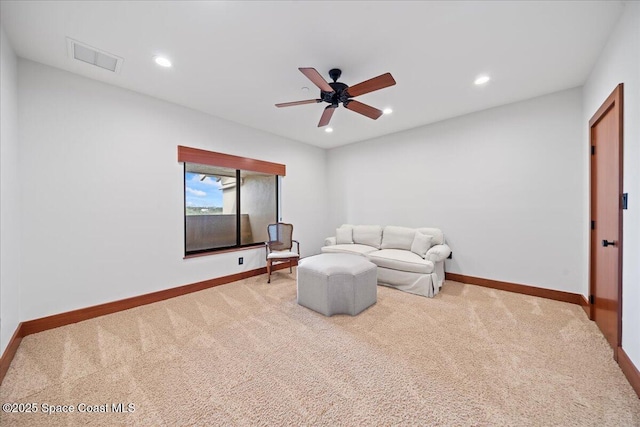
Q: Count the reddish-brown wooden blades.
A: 5